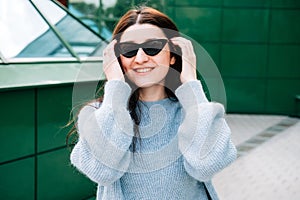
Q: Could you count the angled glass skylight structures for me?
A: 1